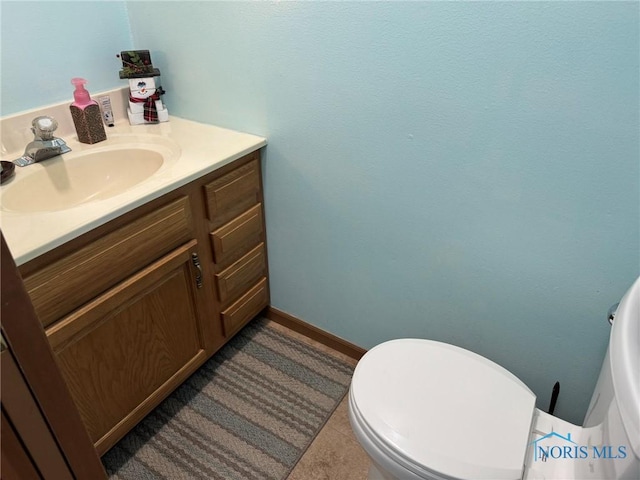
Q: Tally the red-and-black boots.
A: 0